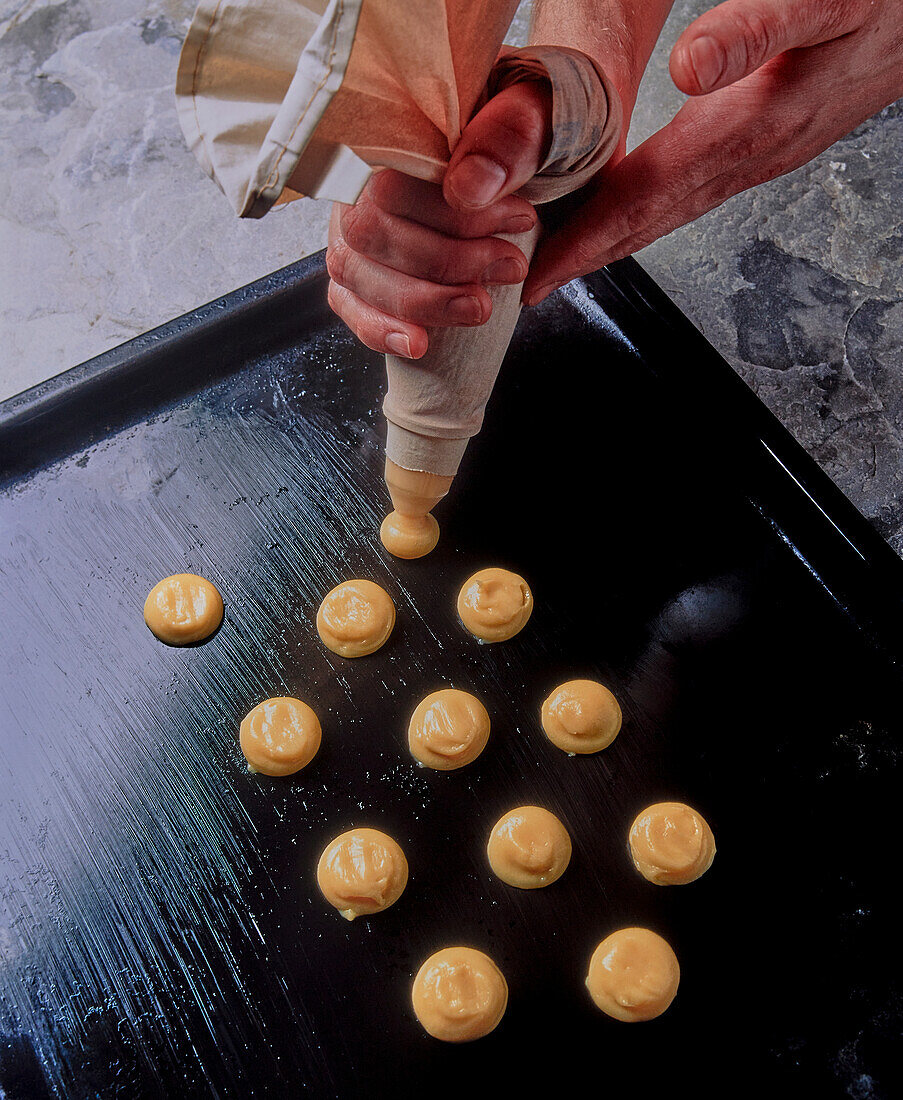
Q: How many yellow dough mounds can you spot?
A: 12